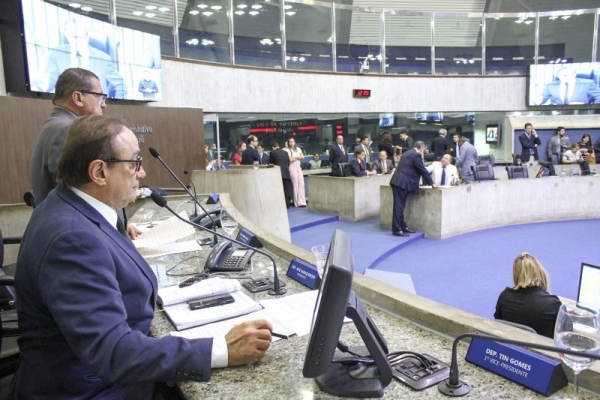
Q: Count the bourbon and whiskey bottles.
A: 0